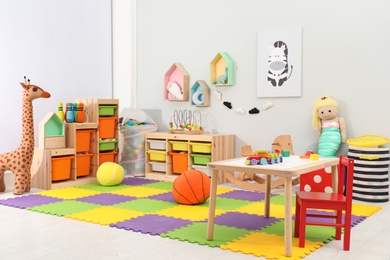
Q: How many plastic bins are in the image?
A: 15